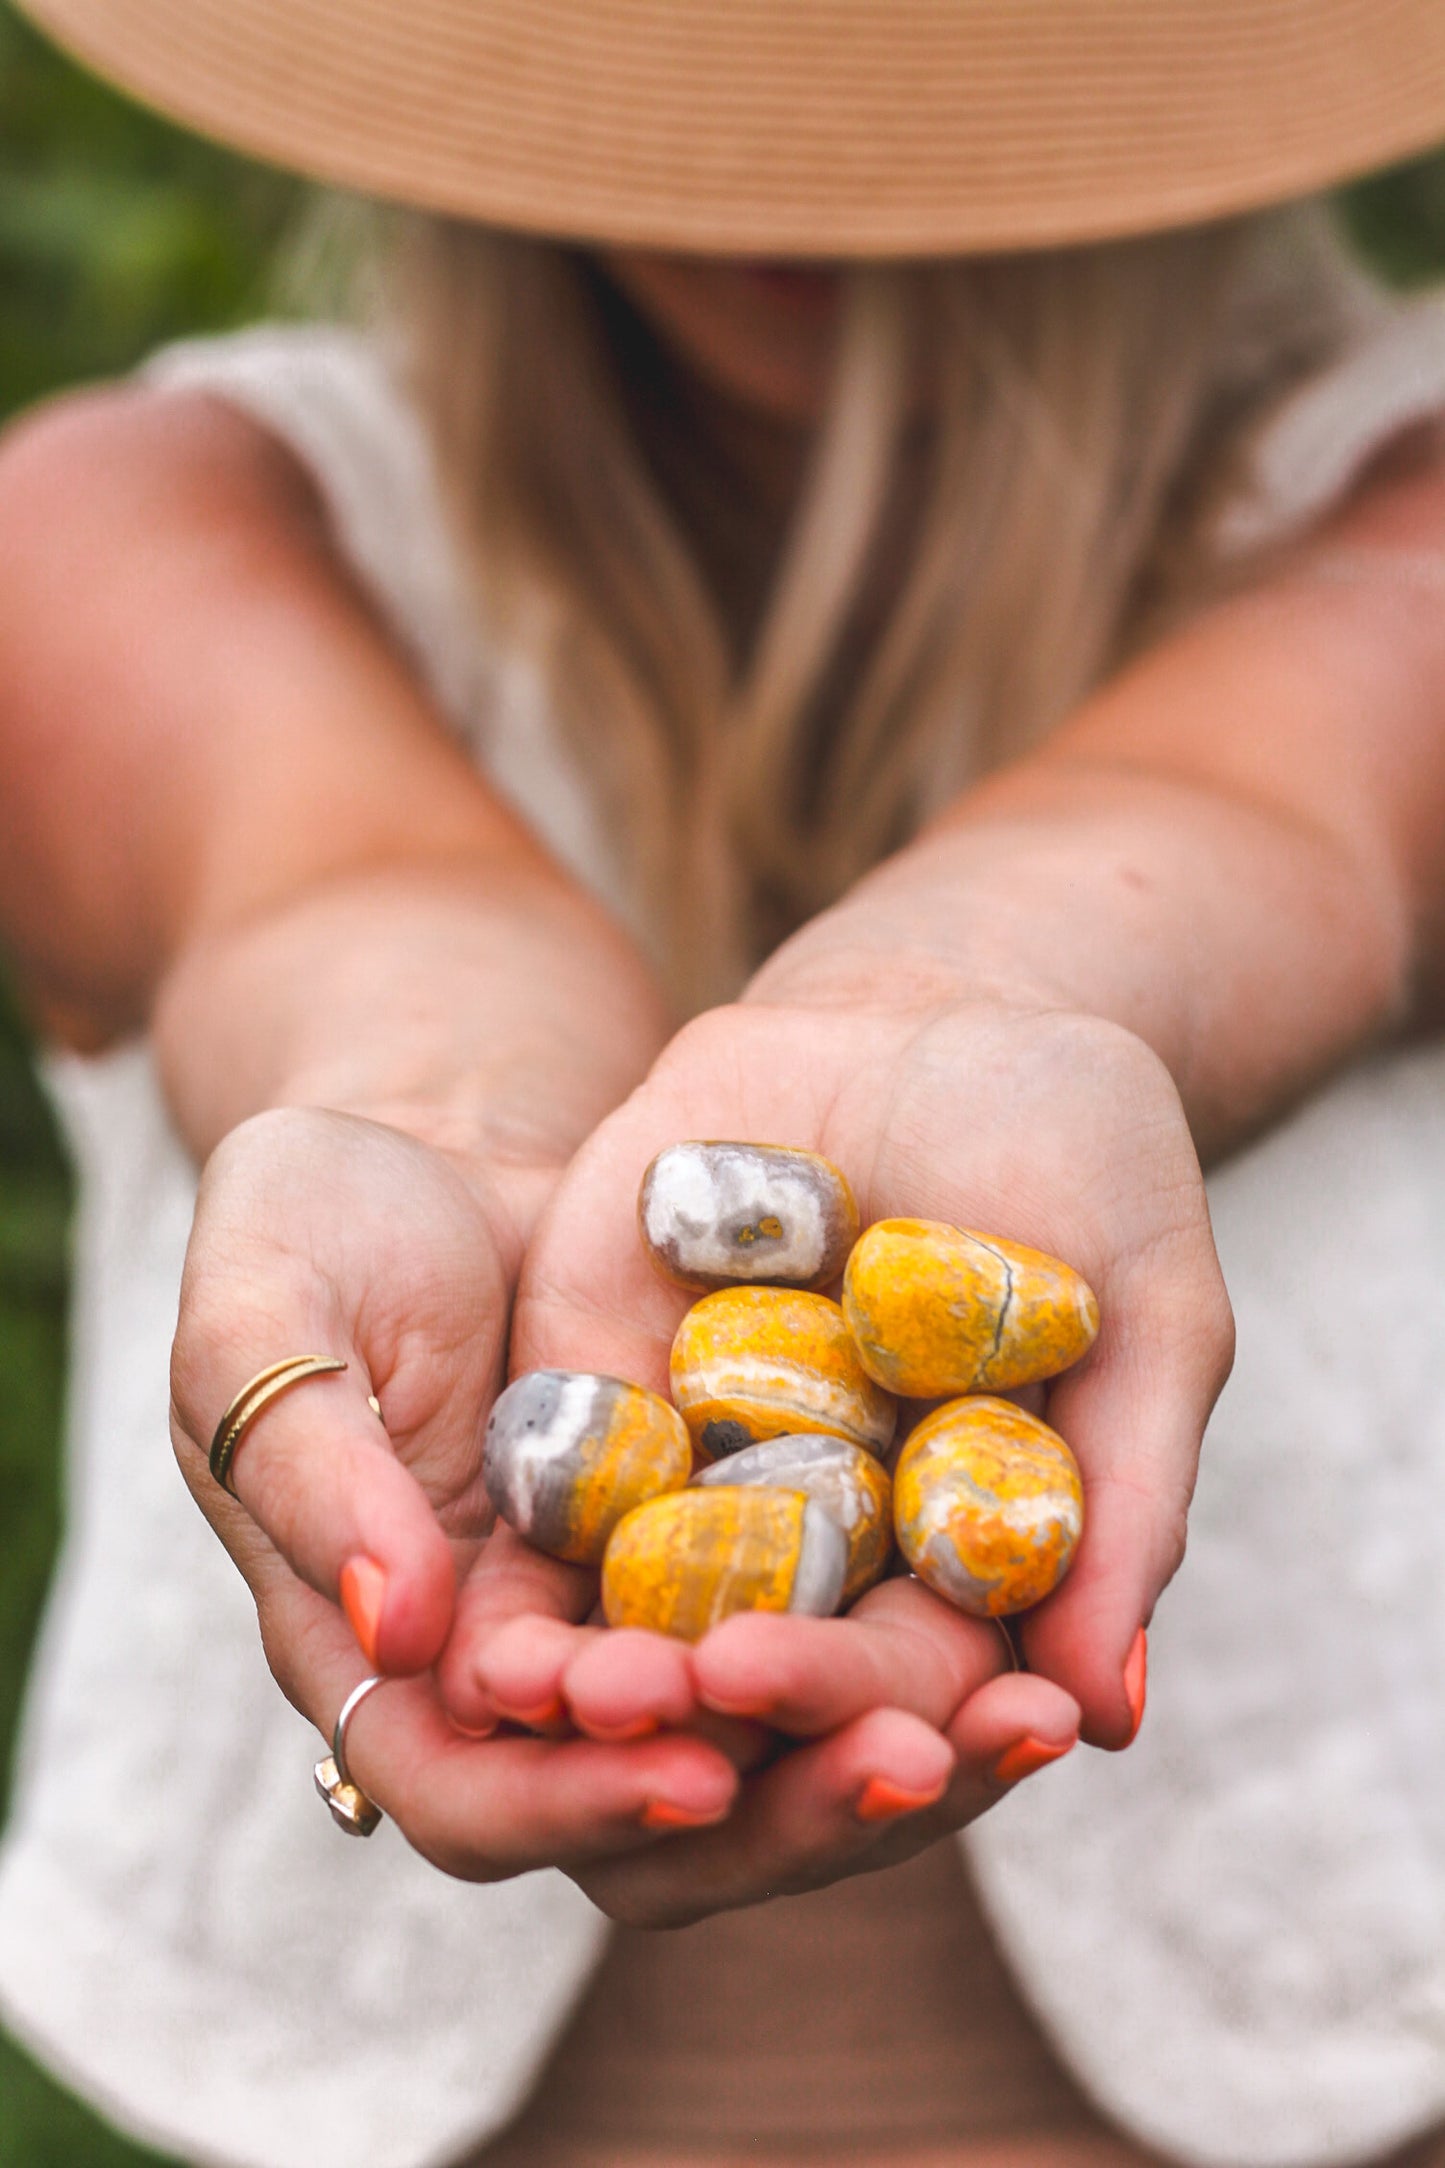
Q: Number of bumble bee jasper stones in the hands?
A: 7